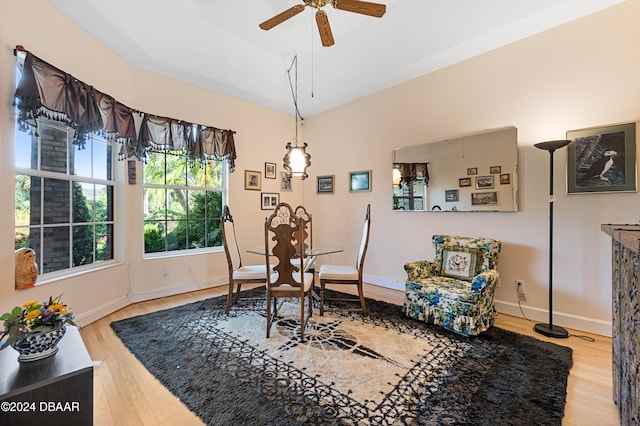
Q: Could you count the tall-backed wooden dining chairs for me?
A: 4